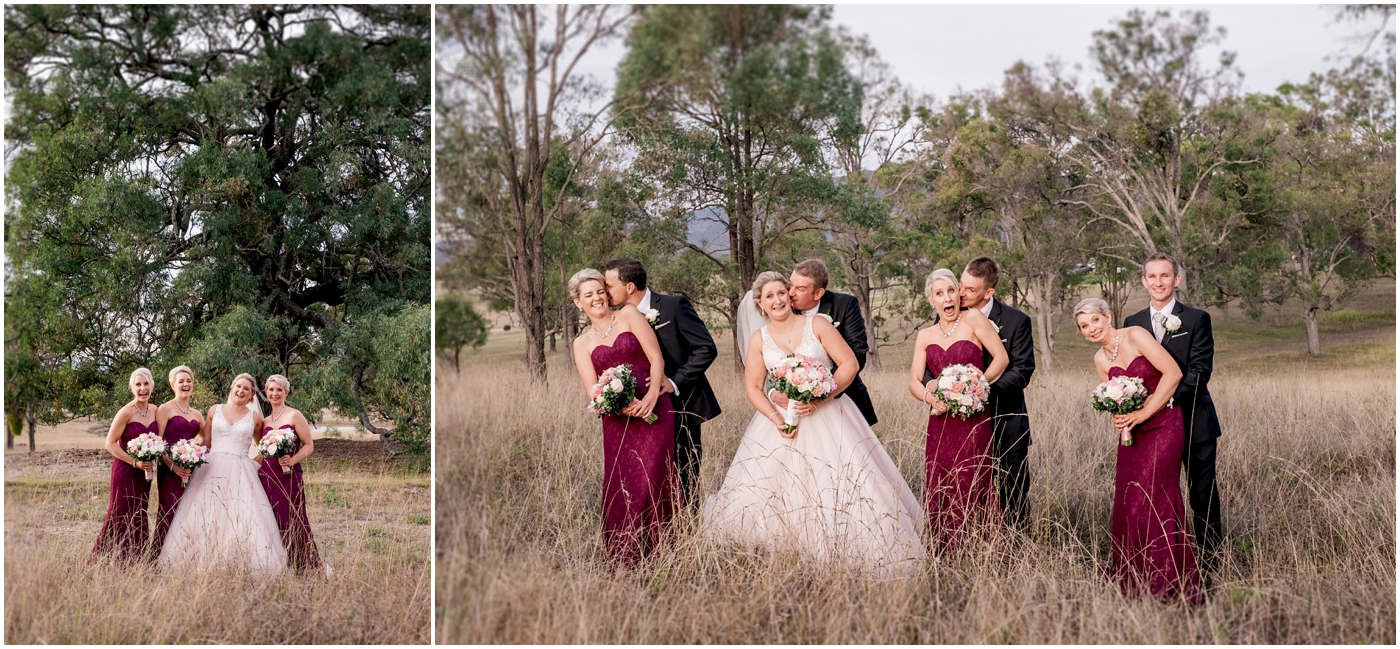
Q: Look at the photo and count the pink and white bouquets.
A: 7